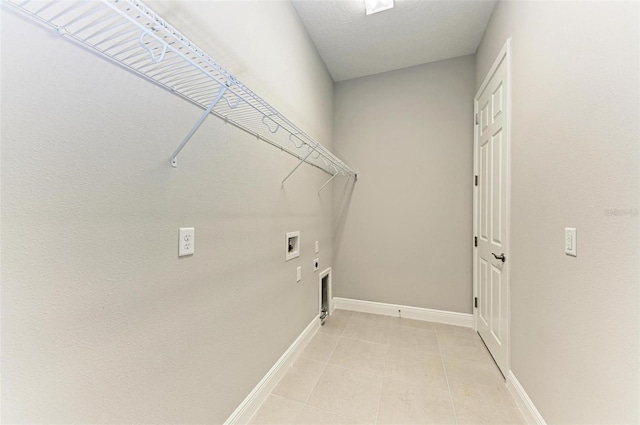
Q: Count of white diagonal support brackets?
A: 3